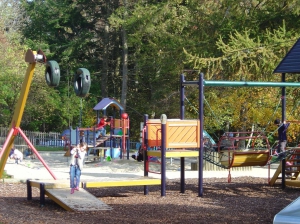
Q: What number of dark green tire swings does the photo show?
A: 2